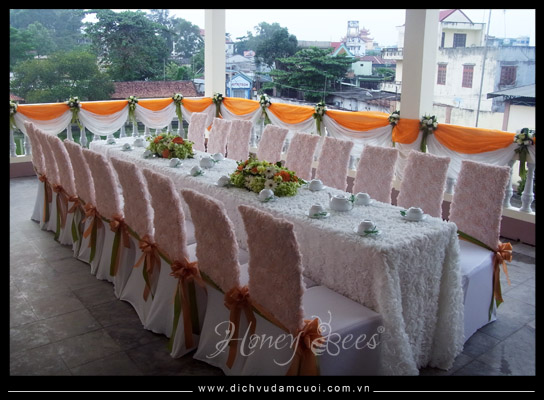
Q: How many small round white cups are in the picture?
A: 13